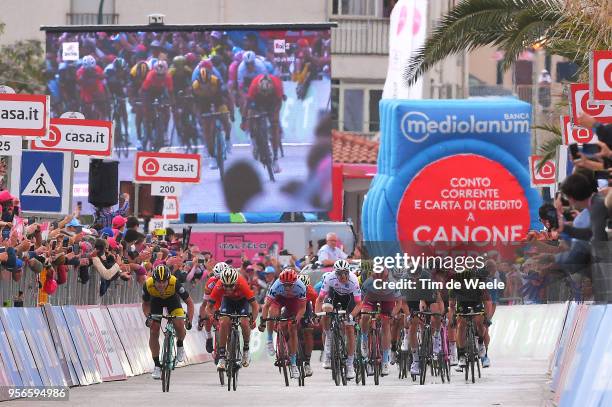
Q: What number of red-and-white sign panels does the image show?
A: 8